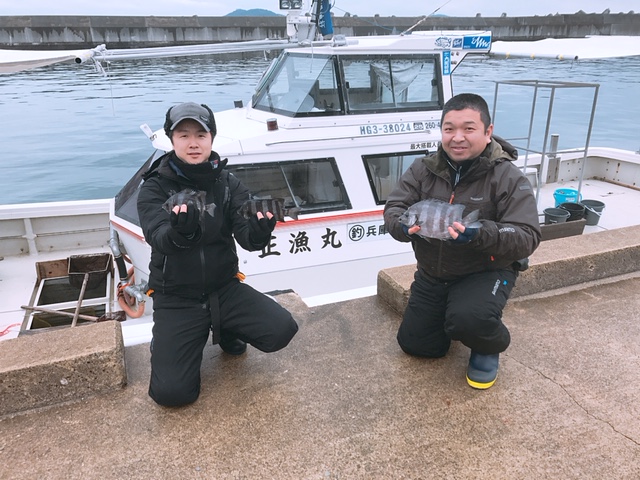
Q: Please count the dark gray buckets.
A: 3